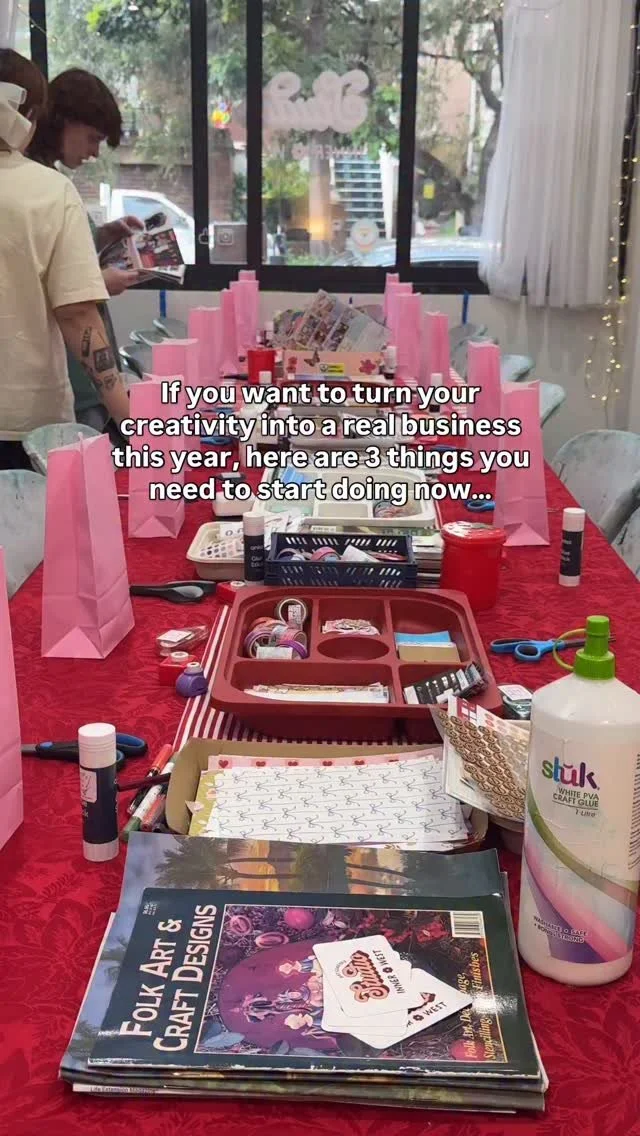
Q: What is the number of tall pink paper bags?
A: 14